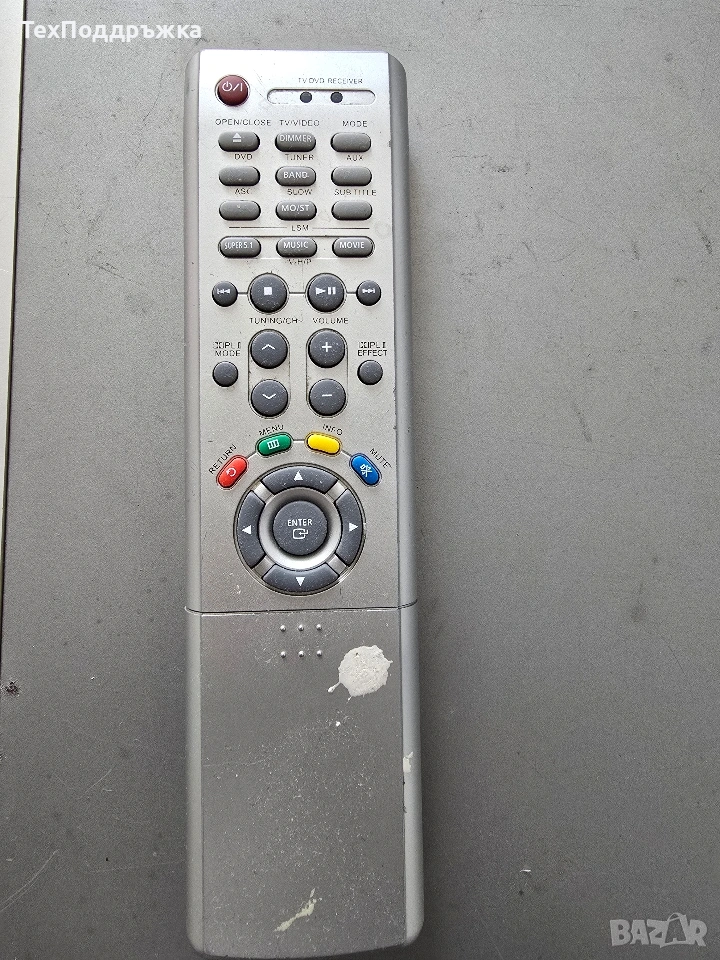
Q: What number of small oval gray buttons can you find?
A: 12